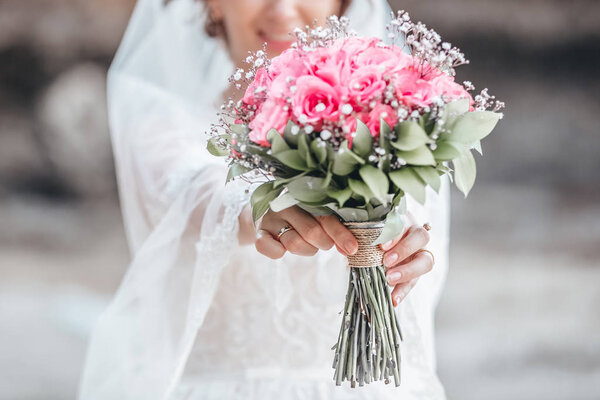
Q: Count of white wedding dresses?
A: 1